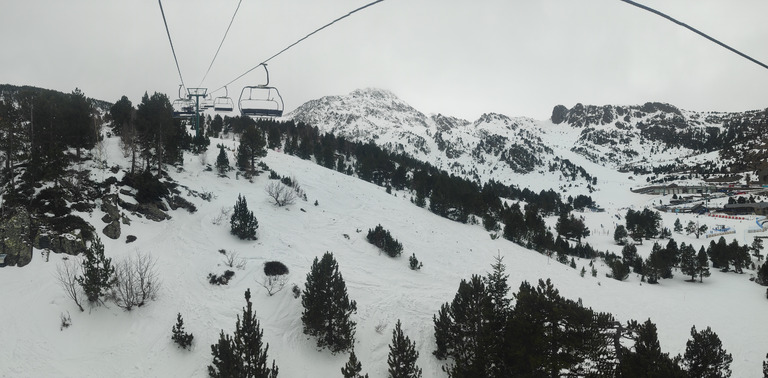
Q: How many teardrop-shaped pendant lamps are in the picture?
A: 0